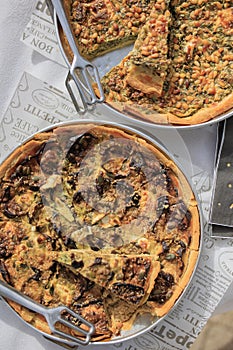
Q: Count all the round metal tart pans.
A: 2